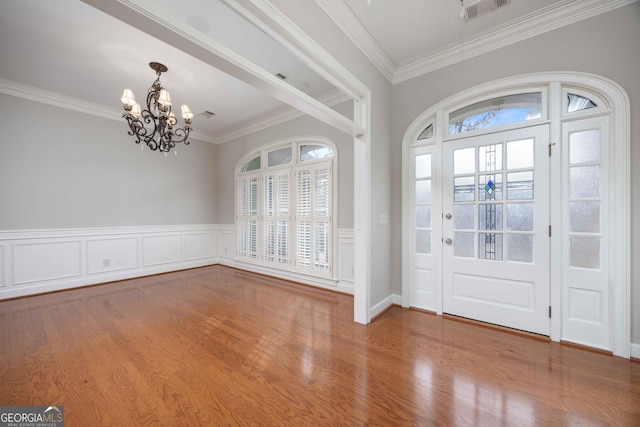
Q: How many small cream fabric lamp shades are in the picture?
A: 5